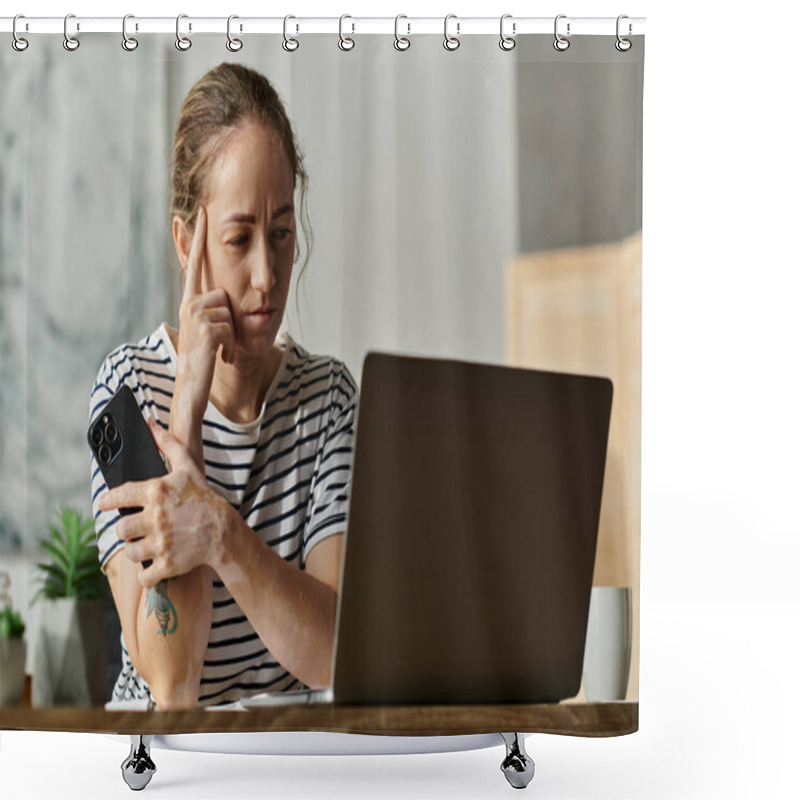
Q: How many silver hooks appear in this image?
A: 12